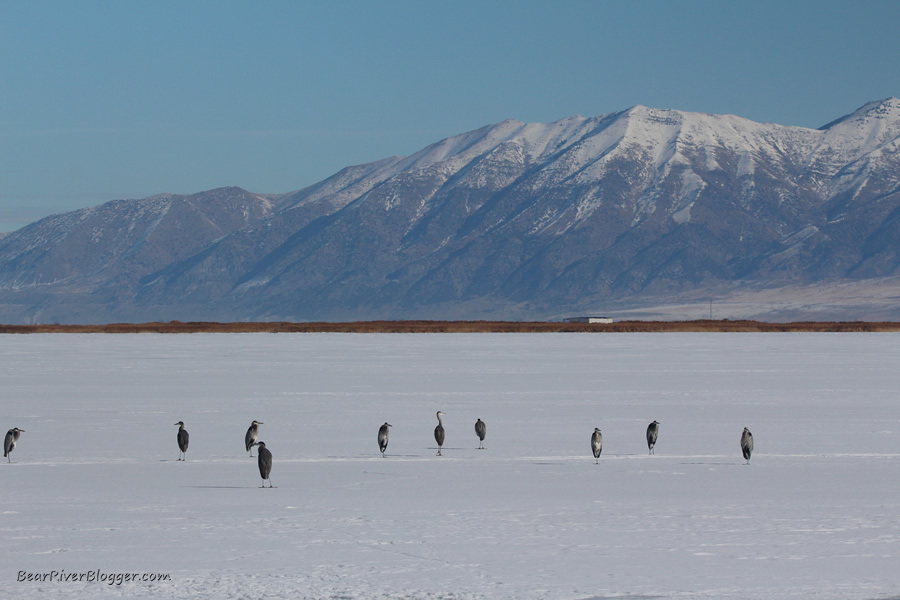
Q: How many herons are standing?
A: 10